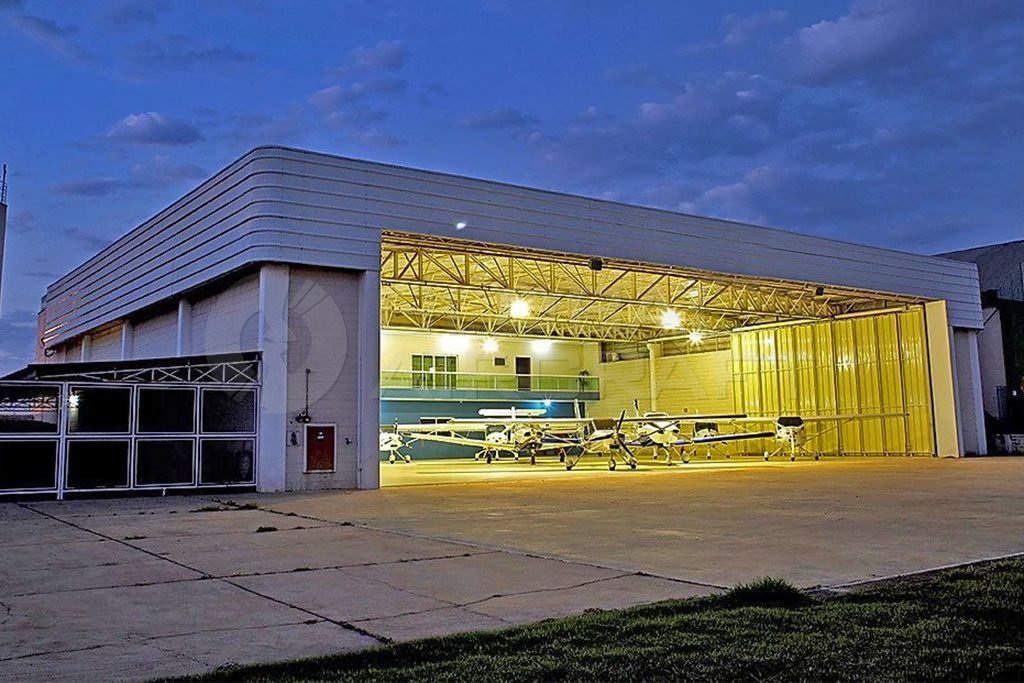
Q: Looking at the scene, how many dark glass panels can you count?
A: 8